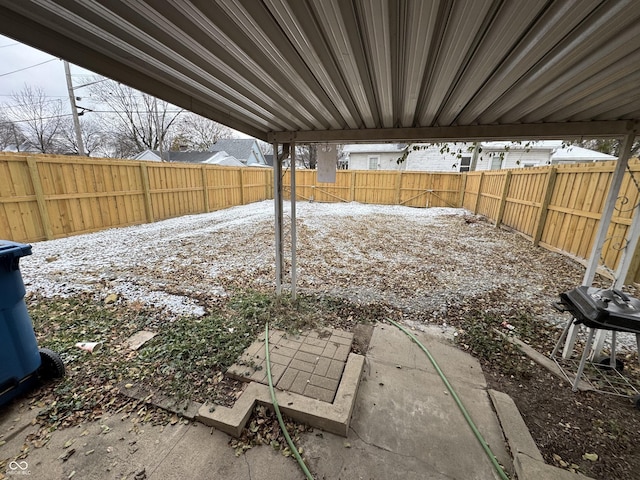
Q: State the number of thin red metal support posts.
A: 0